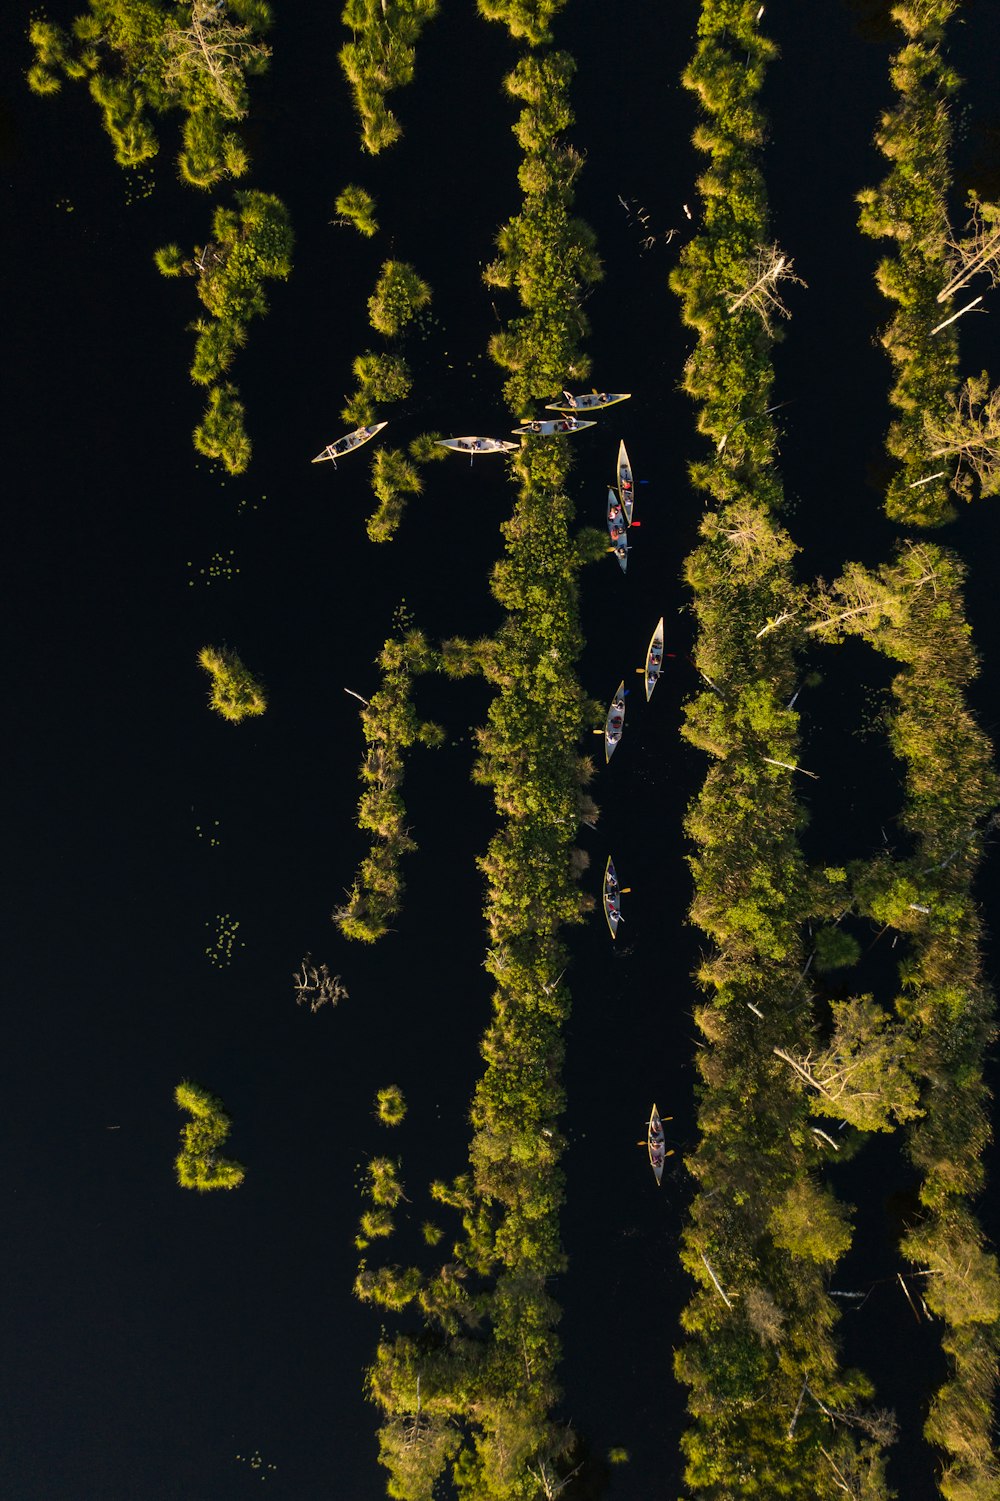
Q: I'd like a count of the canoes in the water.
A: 10